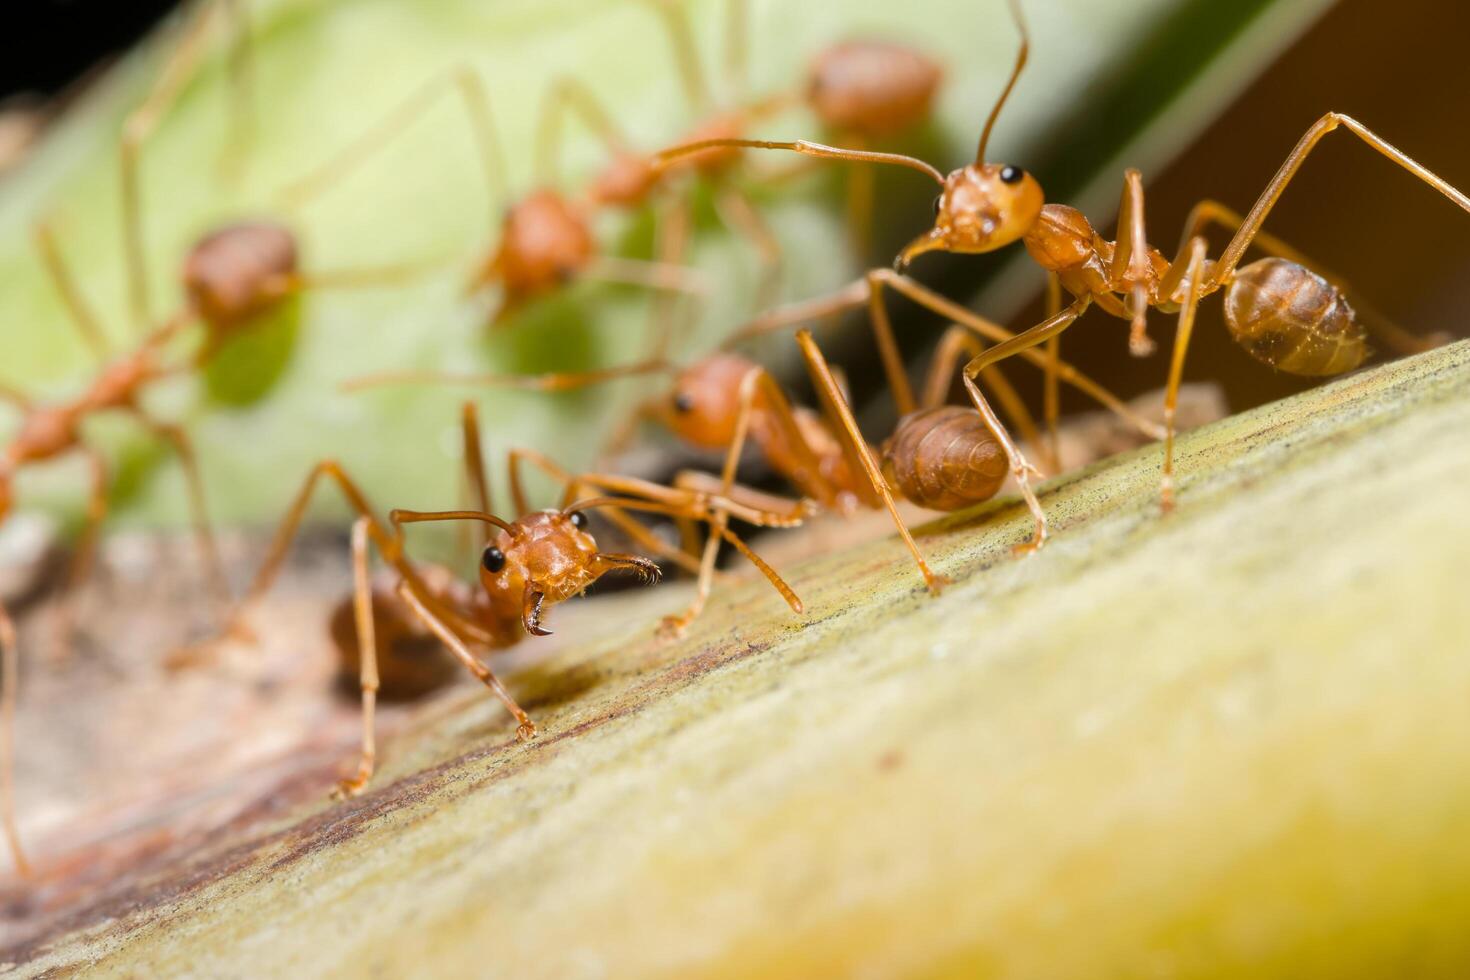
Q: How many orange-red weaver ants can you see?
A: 5